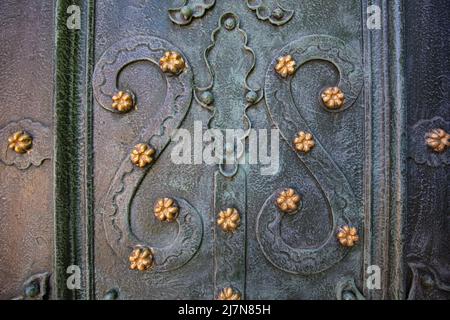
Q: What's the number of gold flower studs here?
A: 14